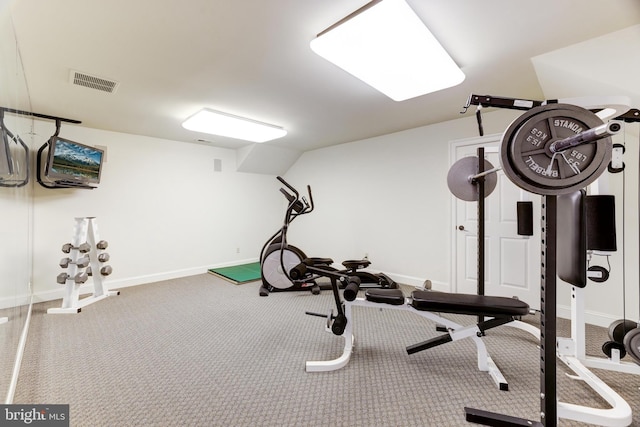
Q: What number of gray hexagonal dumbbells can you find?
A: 6